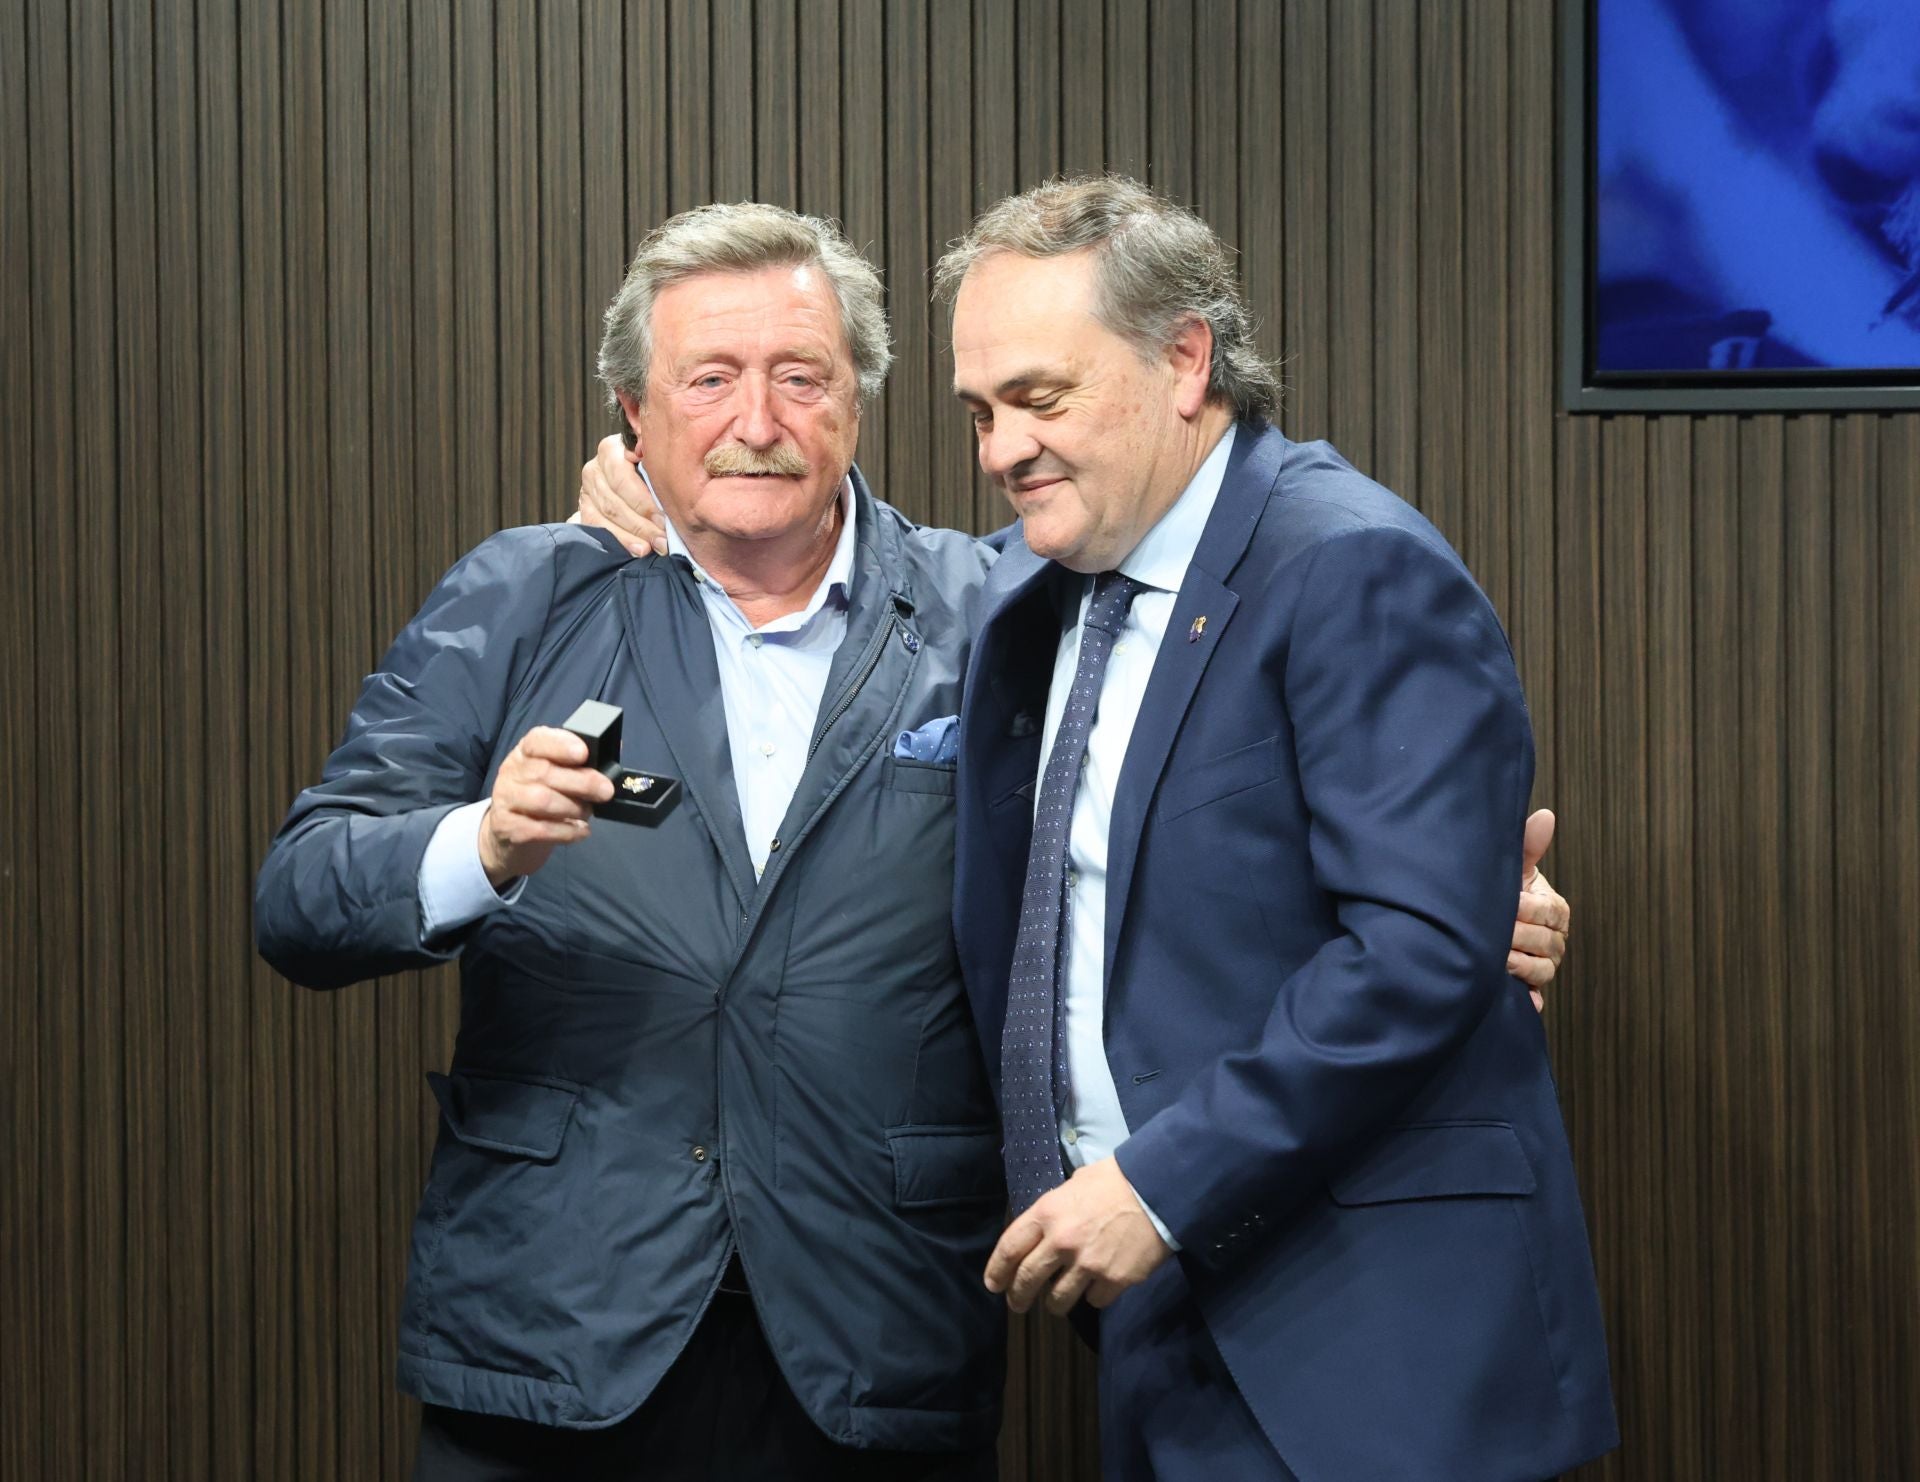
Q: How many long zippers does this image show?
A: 1